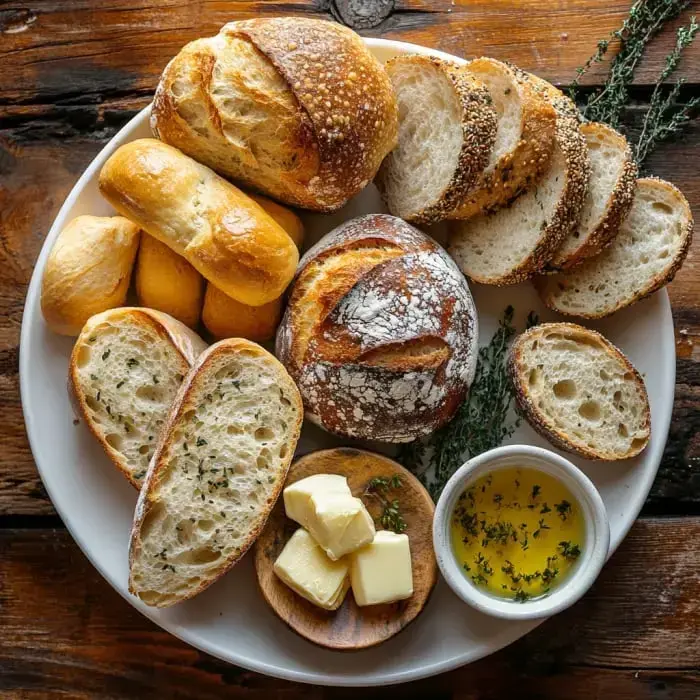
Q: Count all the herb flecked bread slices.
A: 2